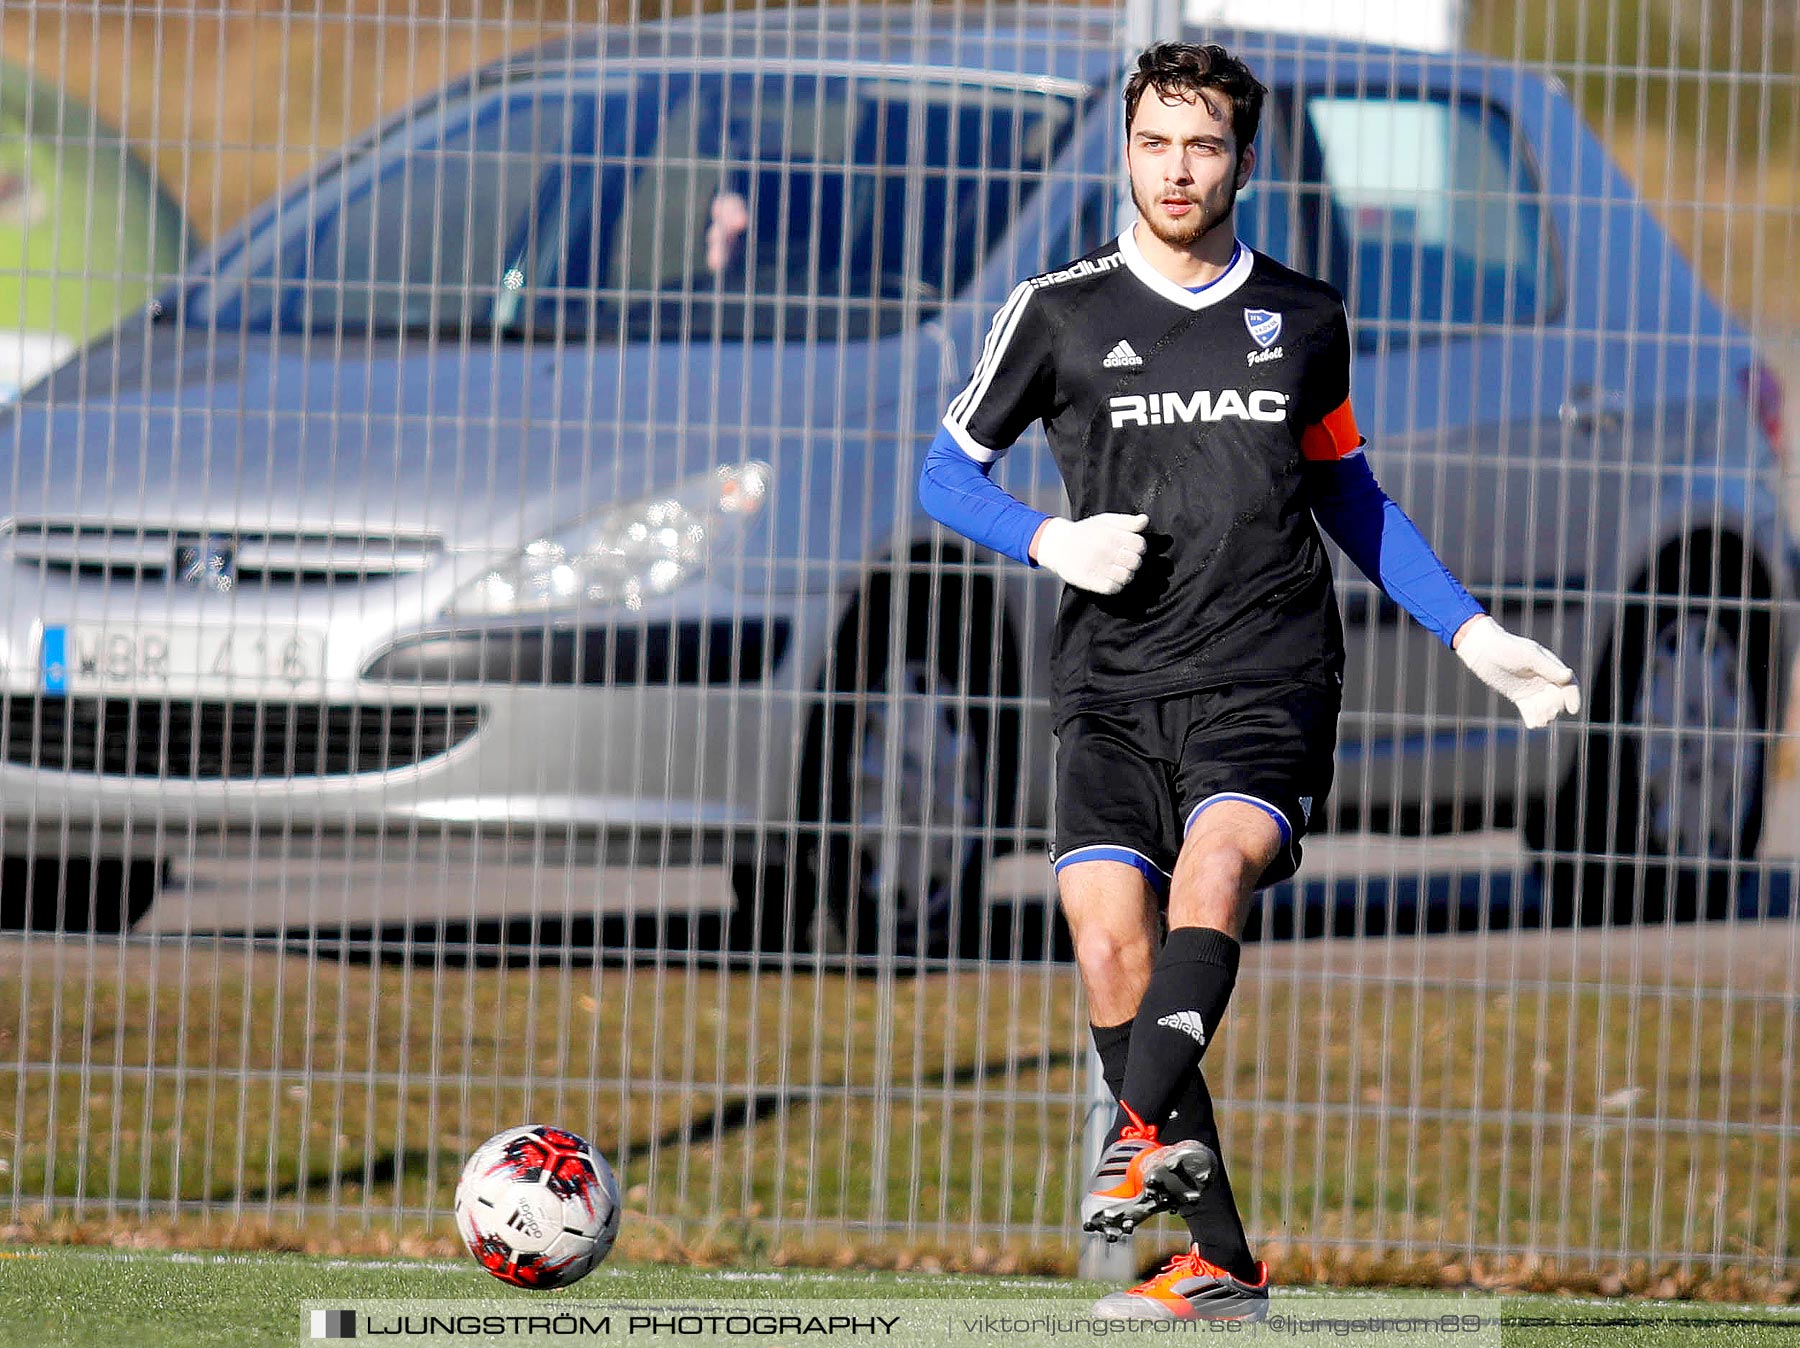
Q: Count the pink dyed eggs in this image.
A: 0